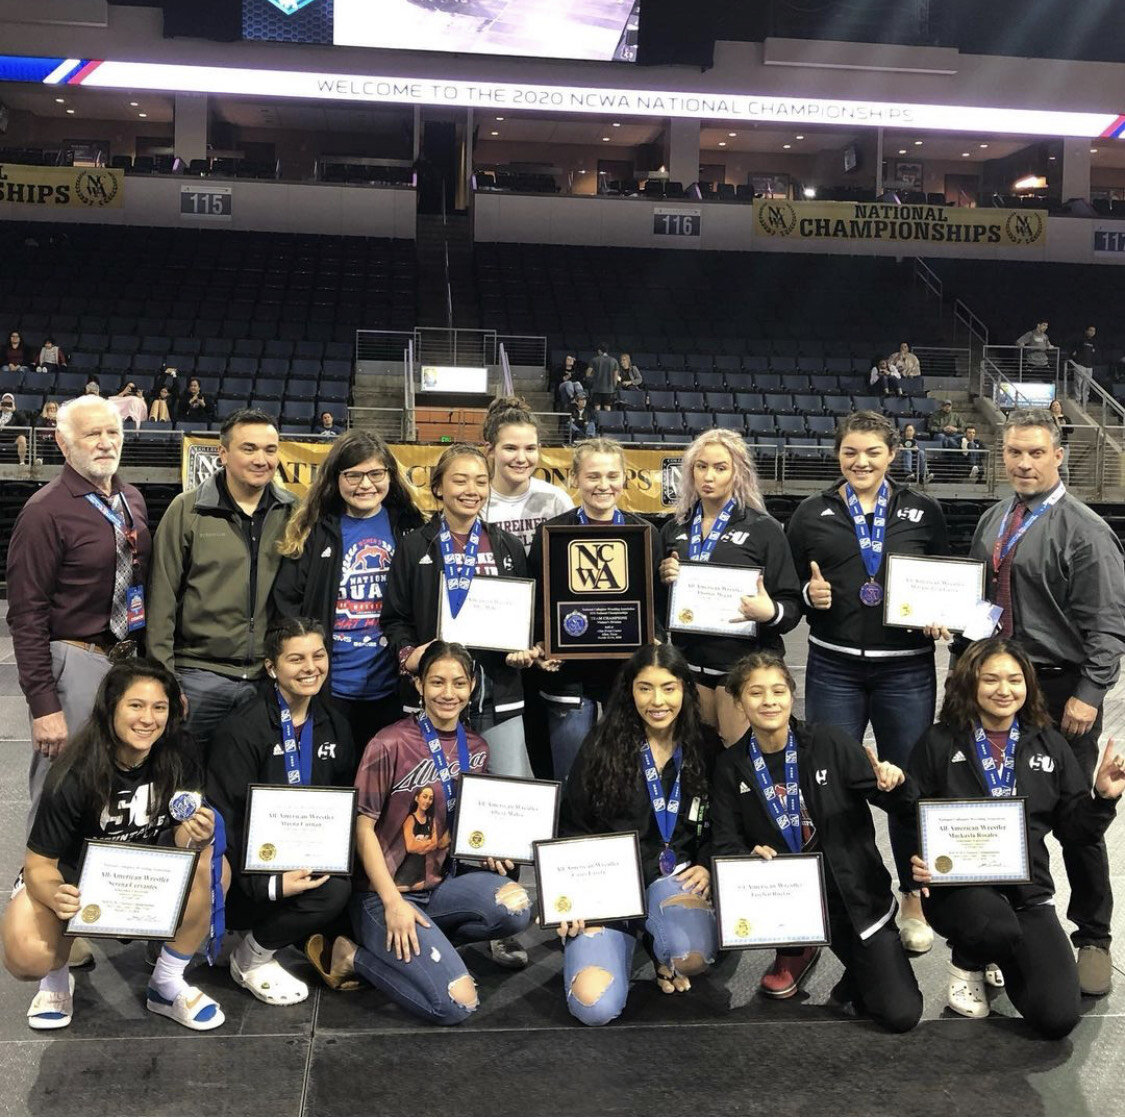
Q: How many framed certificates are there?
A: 9